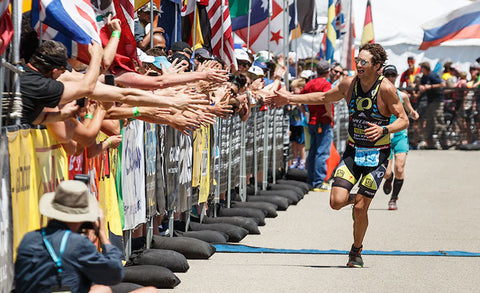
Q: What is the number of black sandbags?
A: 14